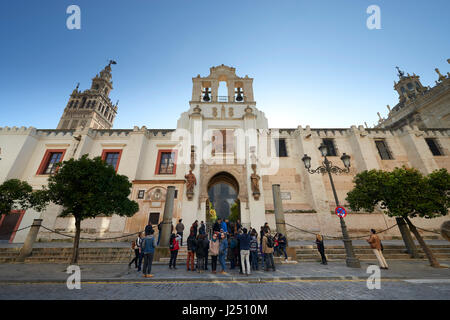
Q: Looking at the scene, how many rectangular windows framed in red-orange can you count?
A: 3